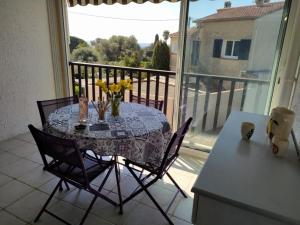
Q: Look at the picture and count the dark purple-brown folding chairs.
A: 4